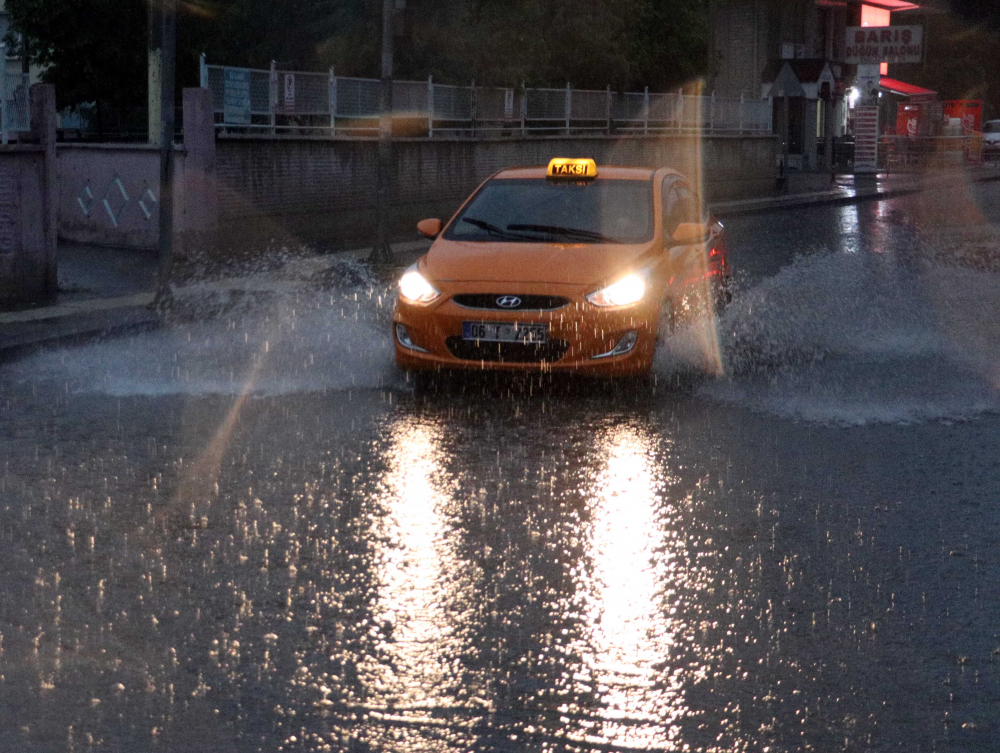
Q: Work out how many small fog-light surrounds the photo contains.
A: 2